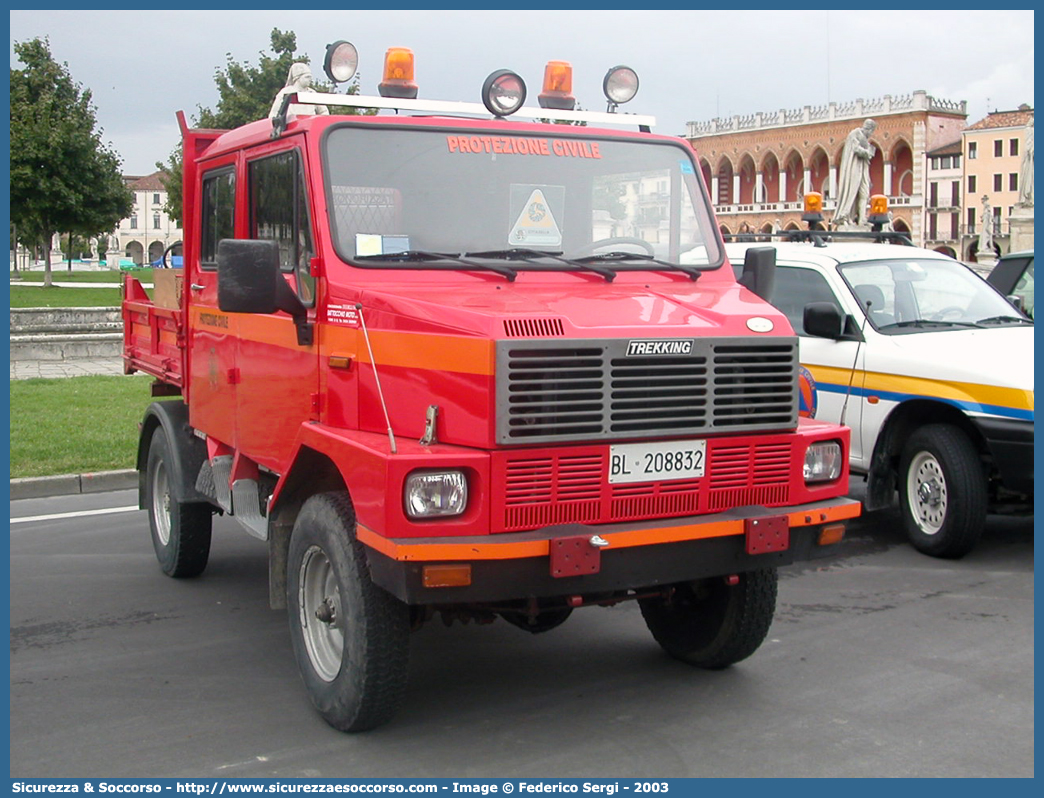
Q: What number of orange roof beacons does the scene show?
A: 4